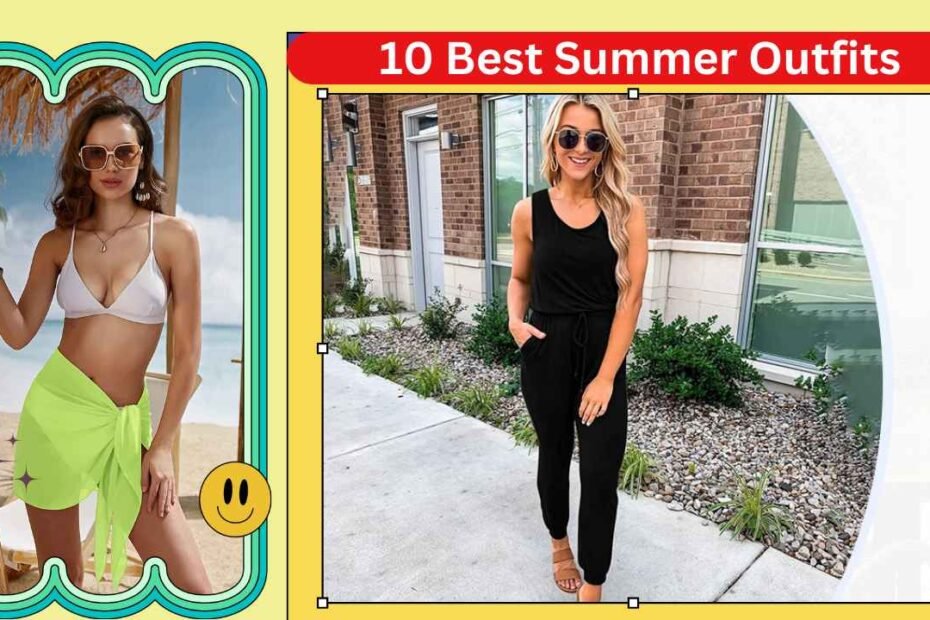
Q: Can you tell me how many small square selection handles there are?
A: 5